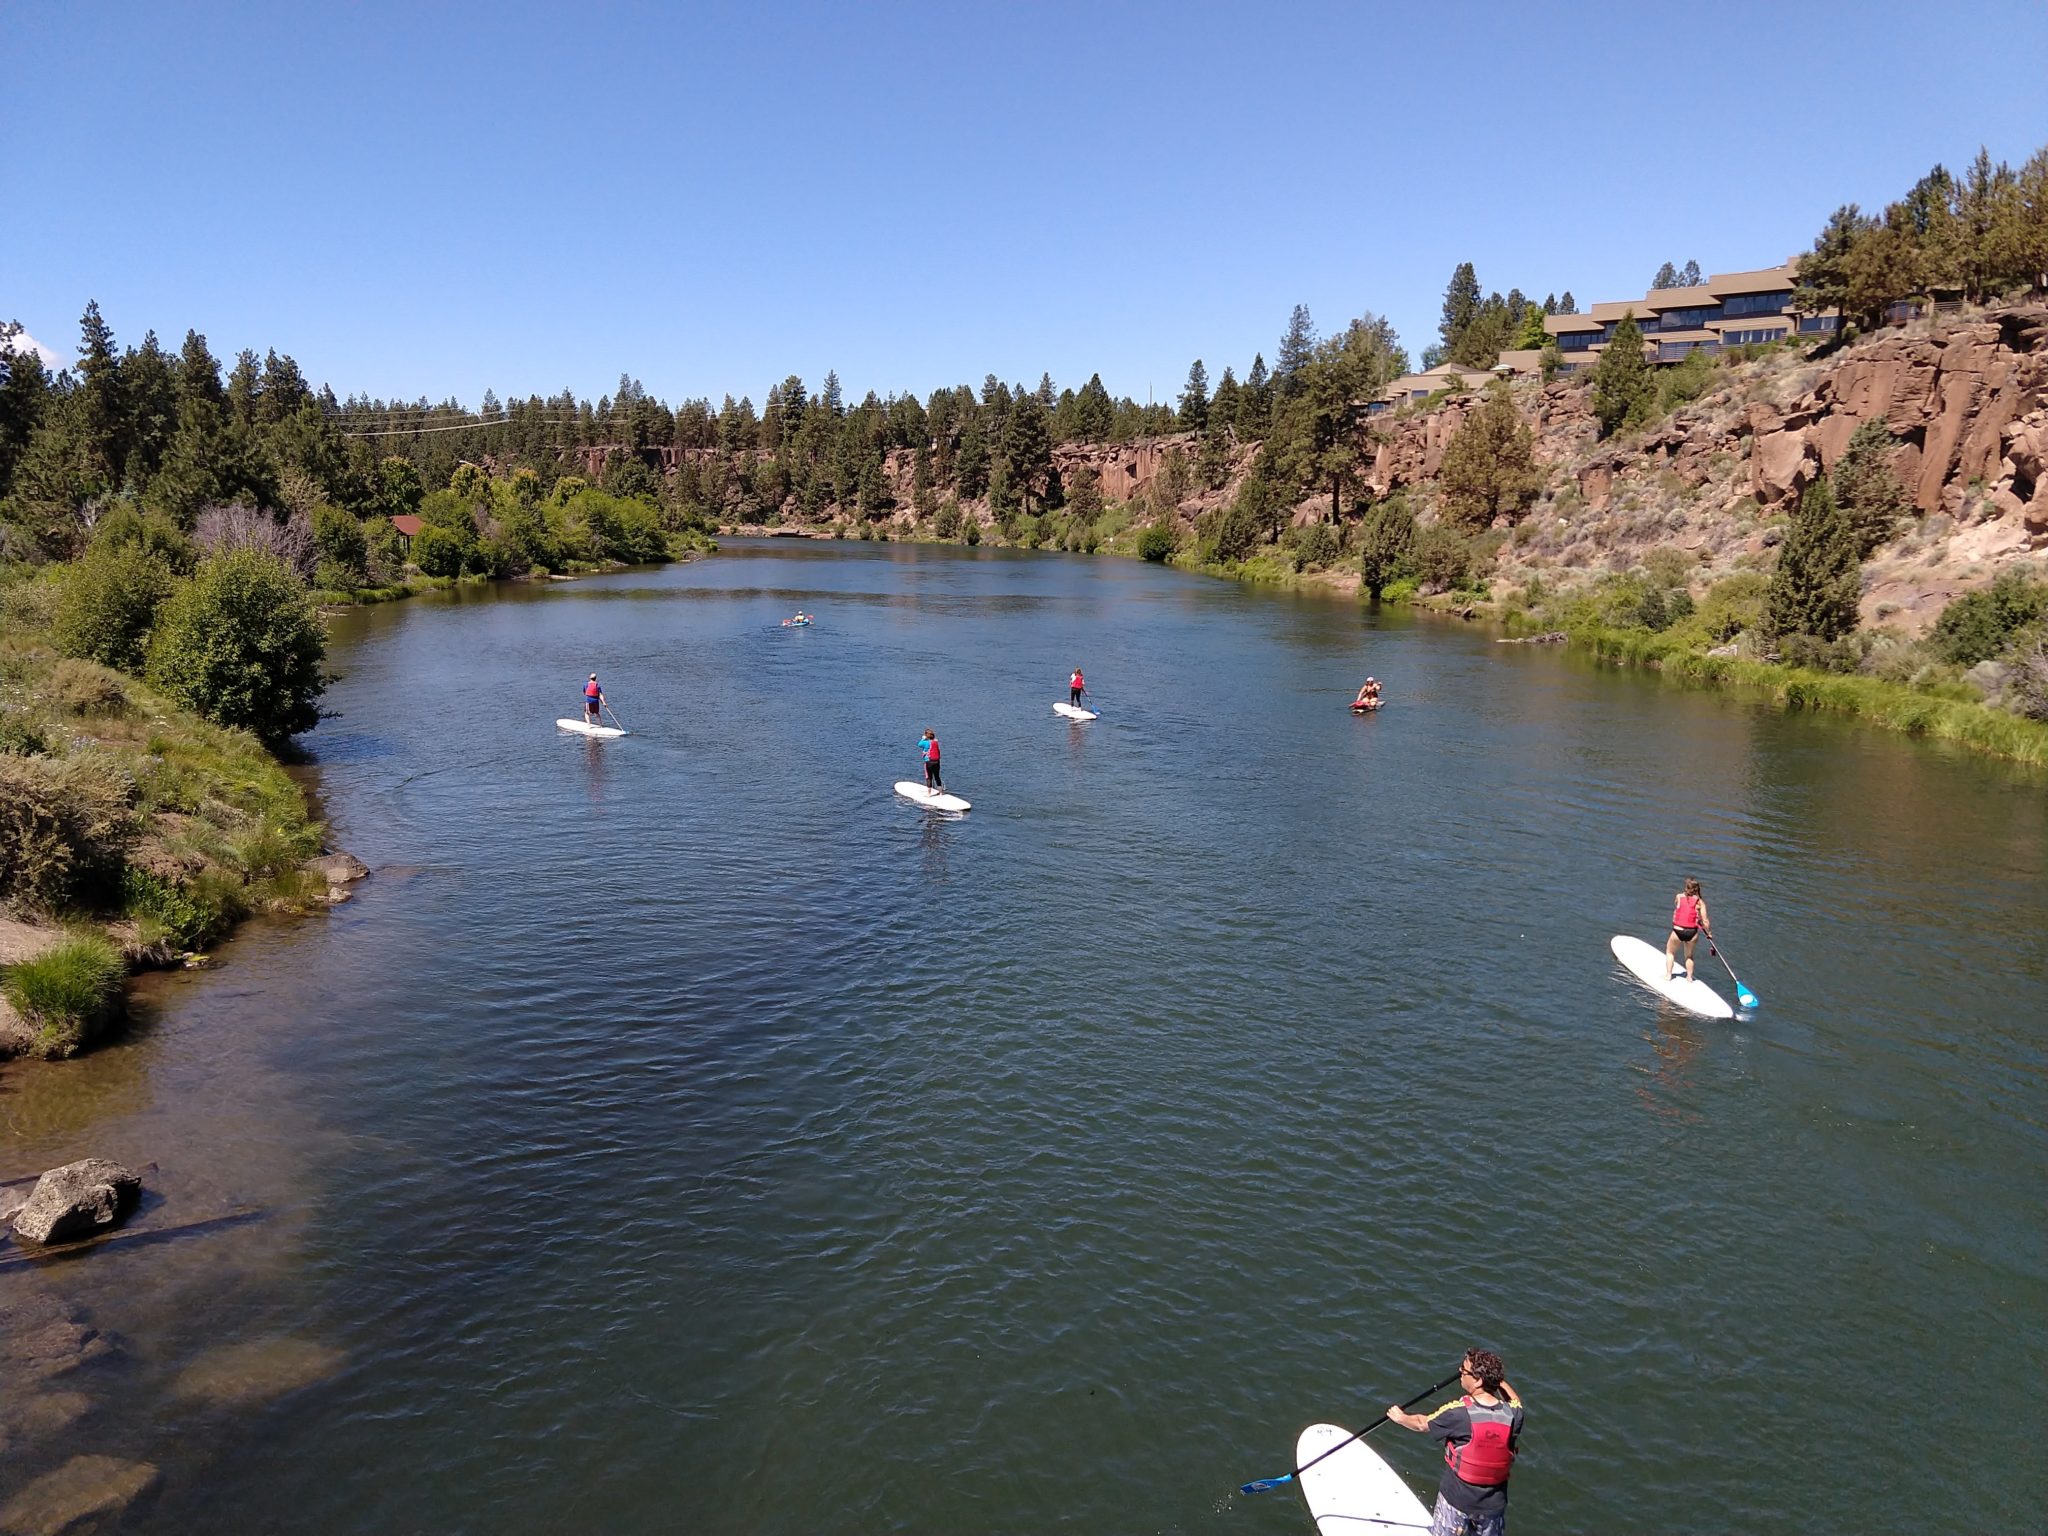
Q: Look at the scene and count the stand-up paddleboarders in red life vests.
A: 5